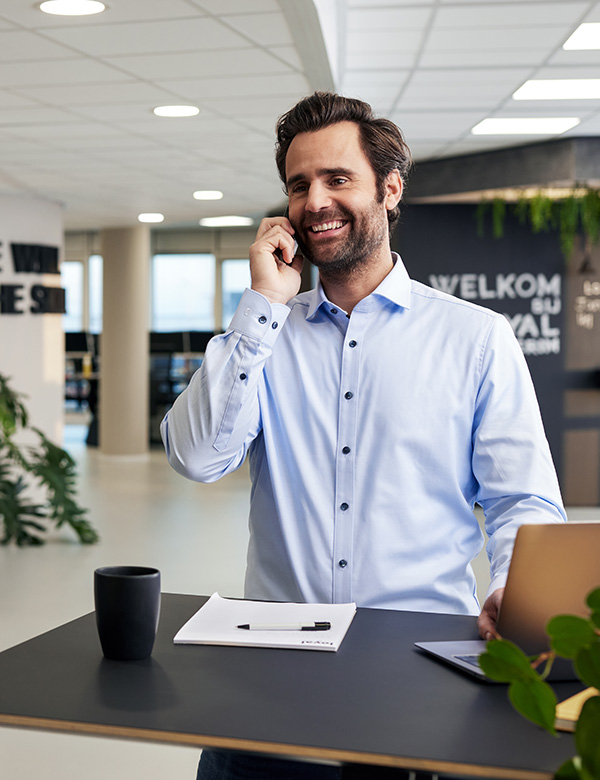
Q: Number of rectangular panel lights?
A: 3